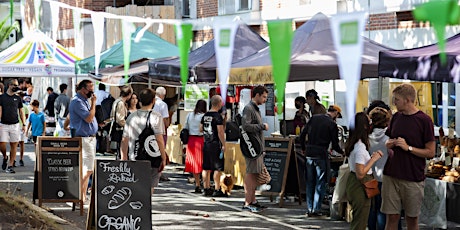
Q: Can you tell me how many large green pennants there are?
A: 3